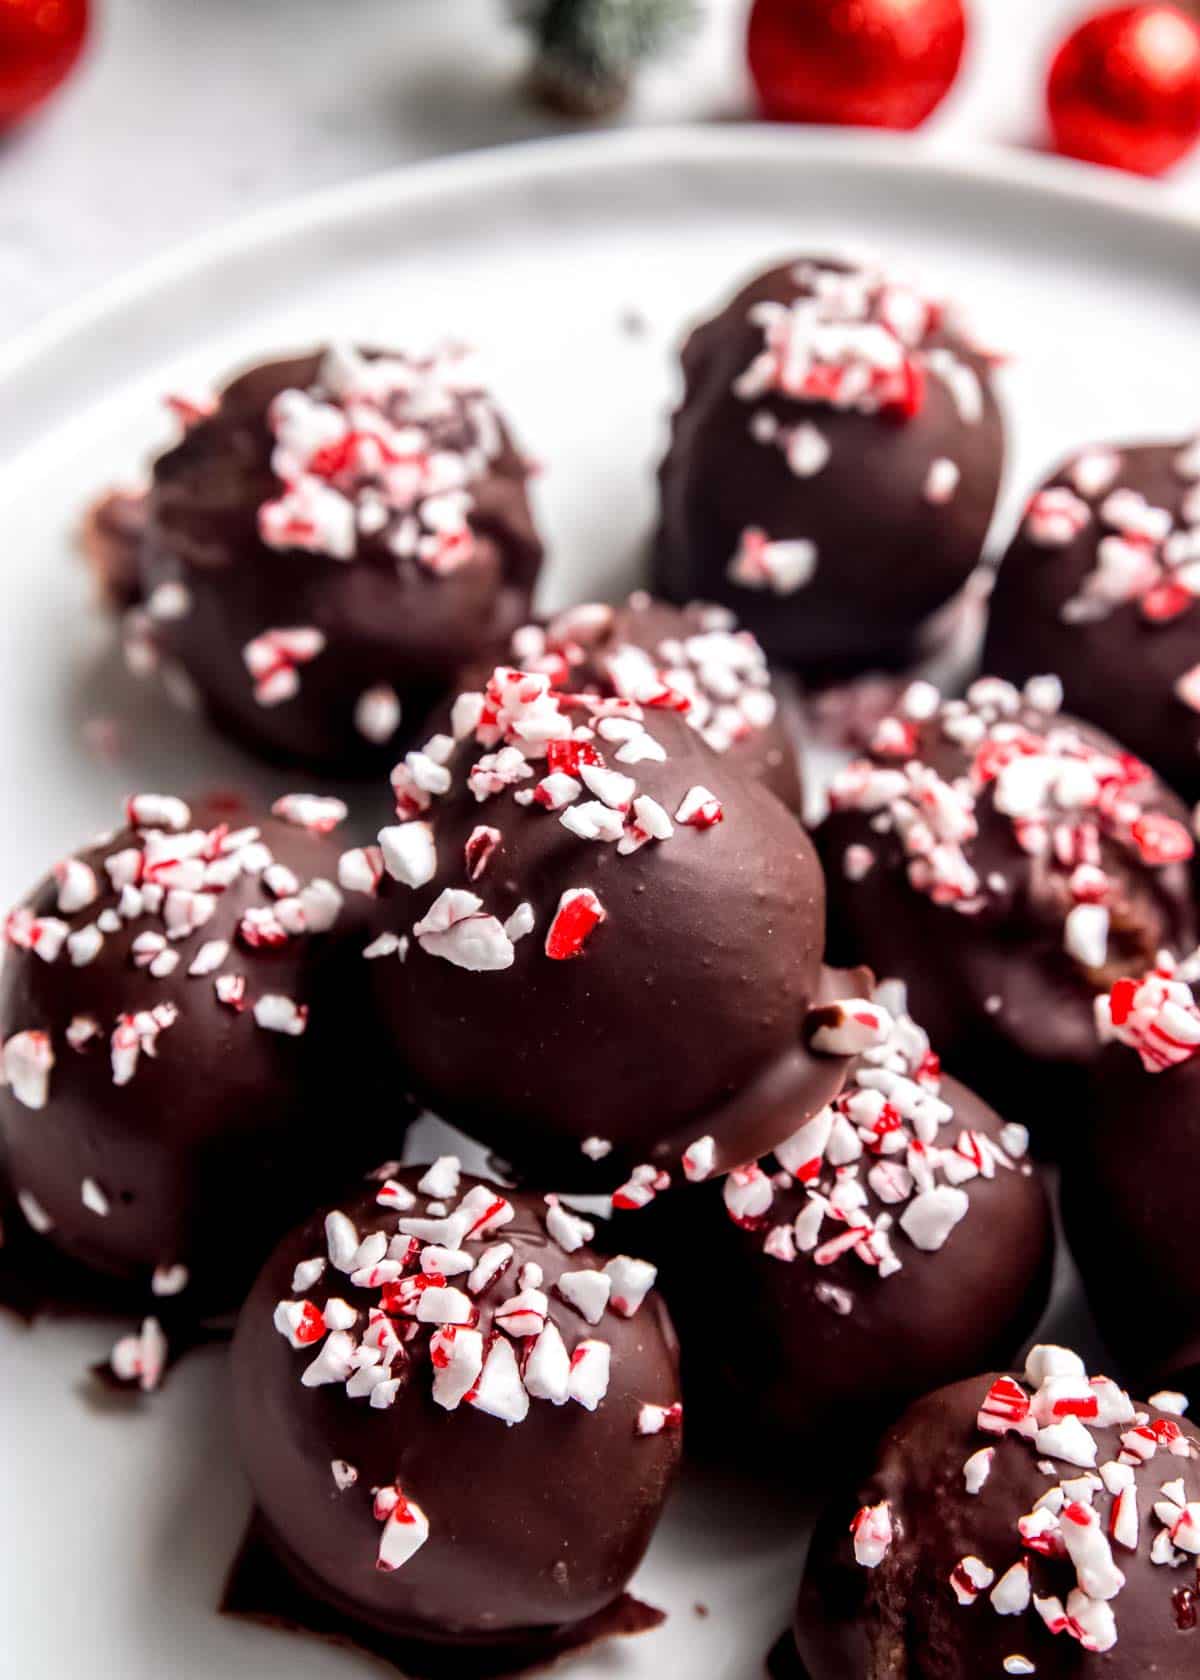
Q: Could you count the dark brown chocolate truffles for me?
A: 11